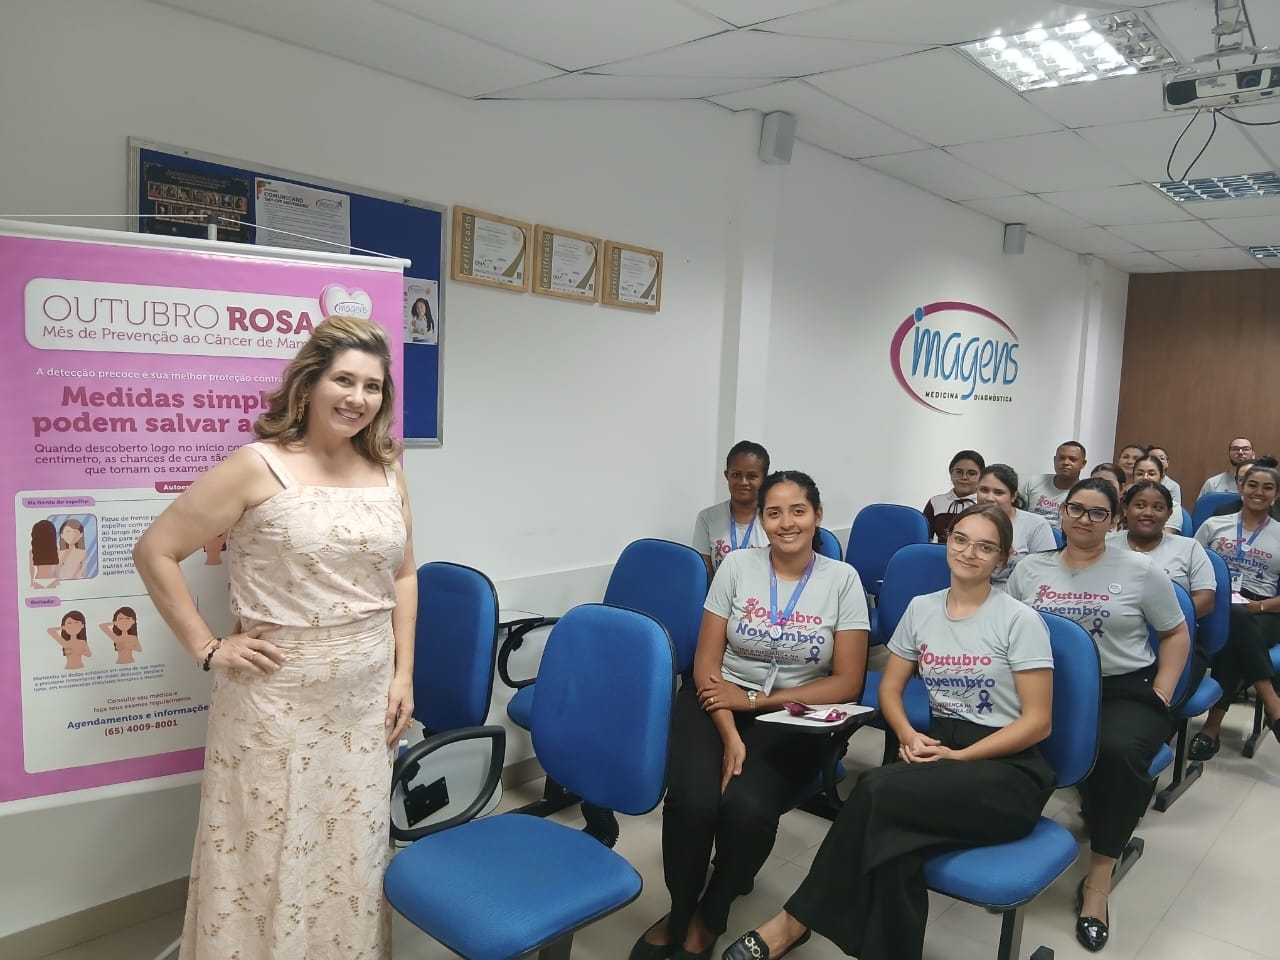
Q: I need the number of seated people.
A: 15